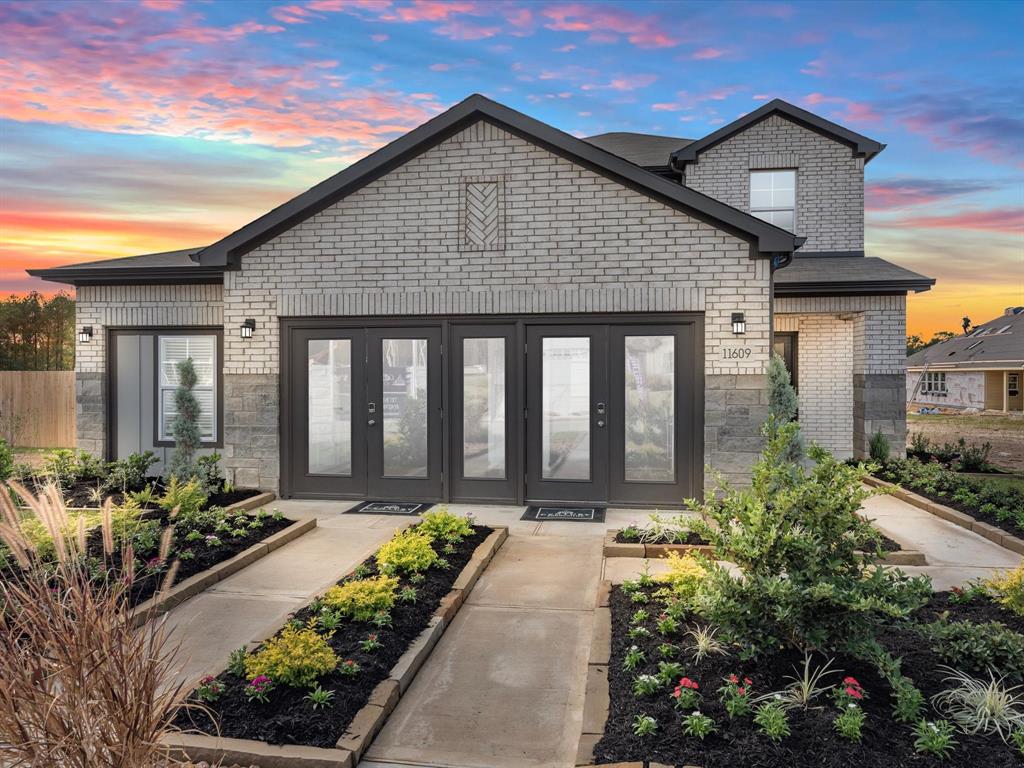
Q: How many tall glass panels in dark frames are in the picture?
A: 5